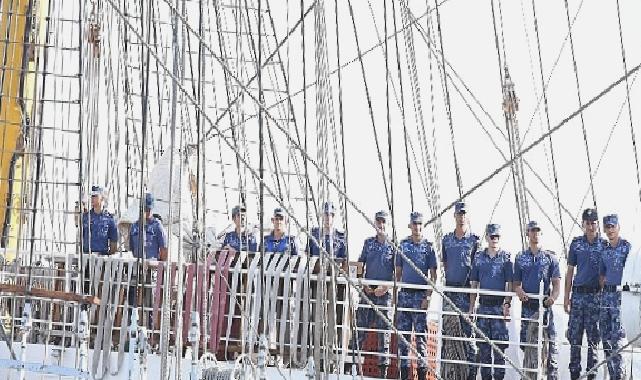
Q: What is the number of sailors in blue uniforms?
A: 12